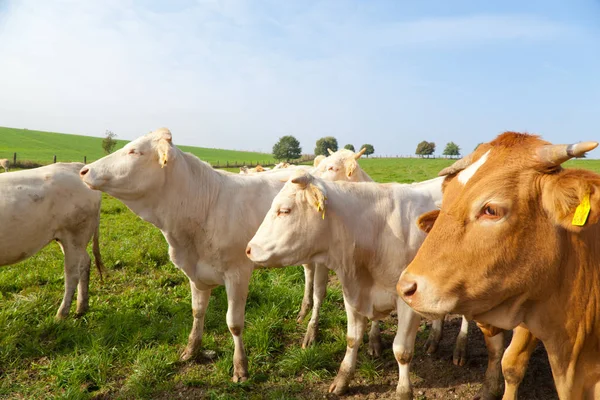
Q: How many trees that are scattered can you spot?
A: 7